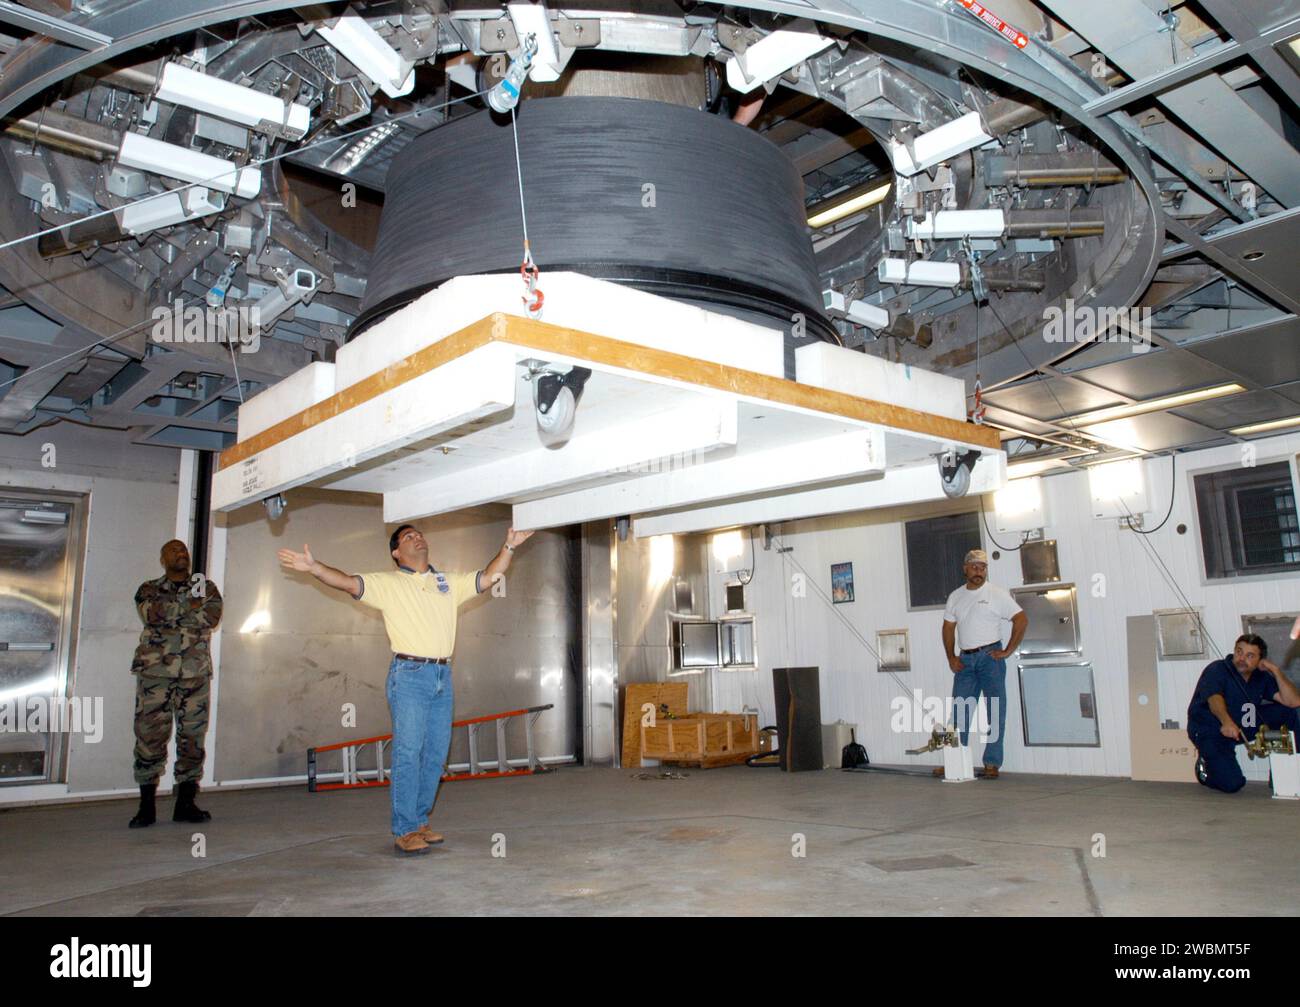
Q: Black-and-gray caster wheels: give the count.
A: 4